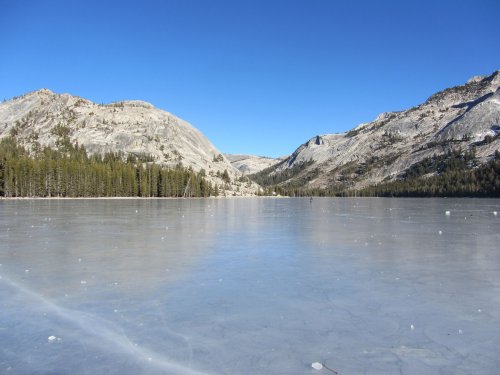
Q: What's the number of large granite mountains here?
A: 2